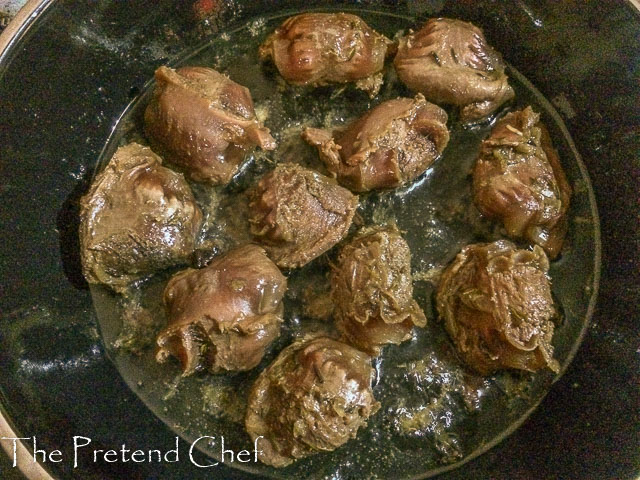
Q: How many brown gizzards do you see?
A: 11